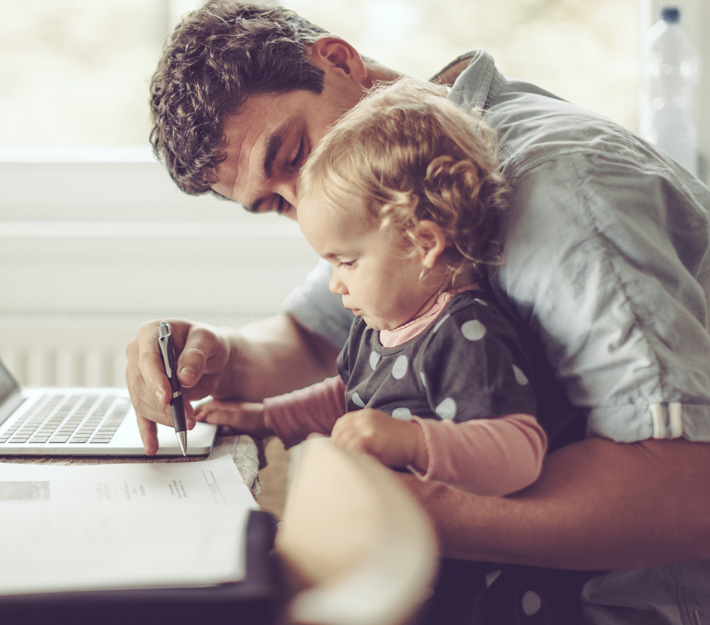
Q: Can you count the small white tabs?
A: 2